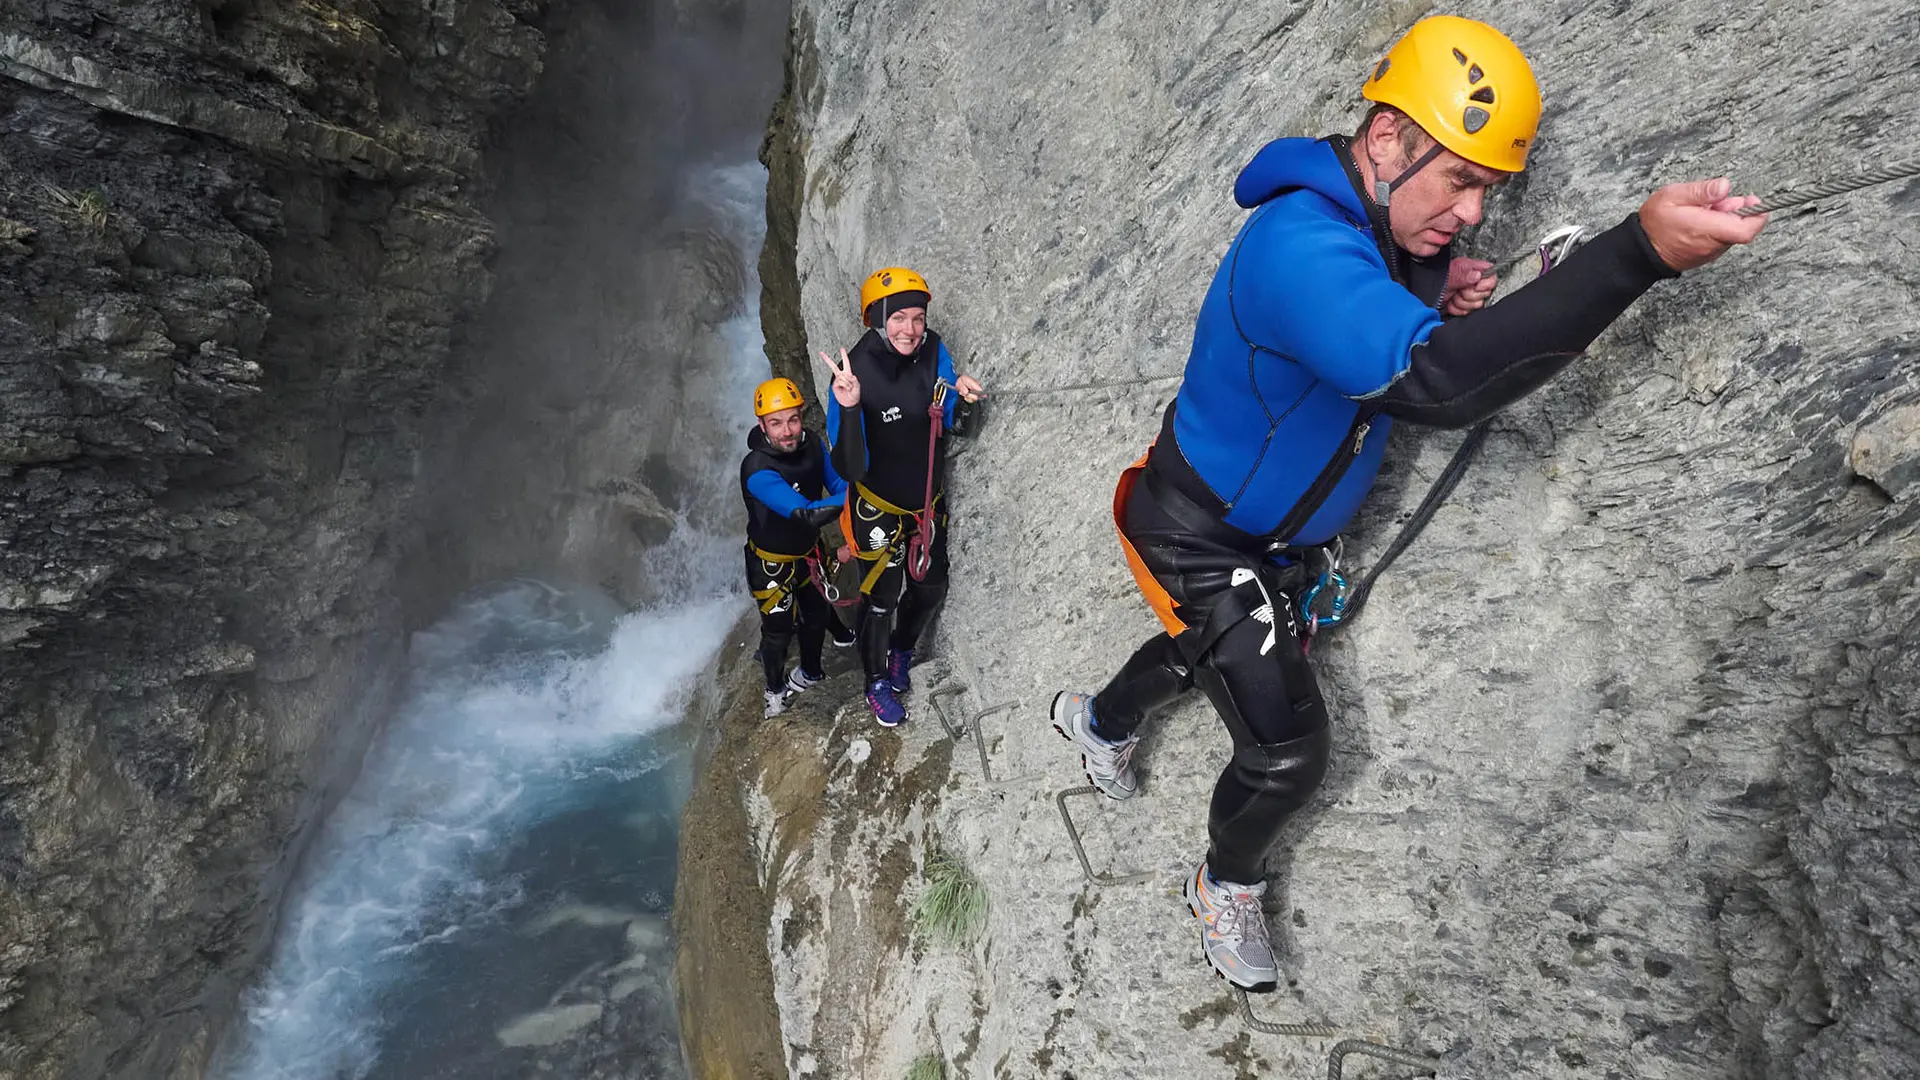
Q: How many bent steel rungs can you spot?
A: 5